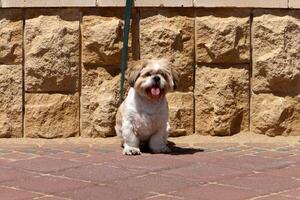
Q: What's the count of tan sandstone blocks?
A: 12